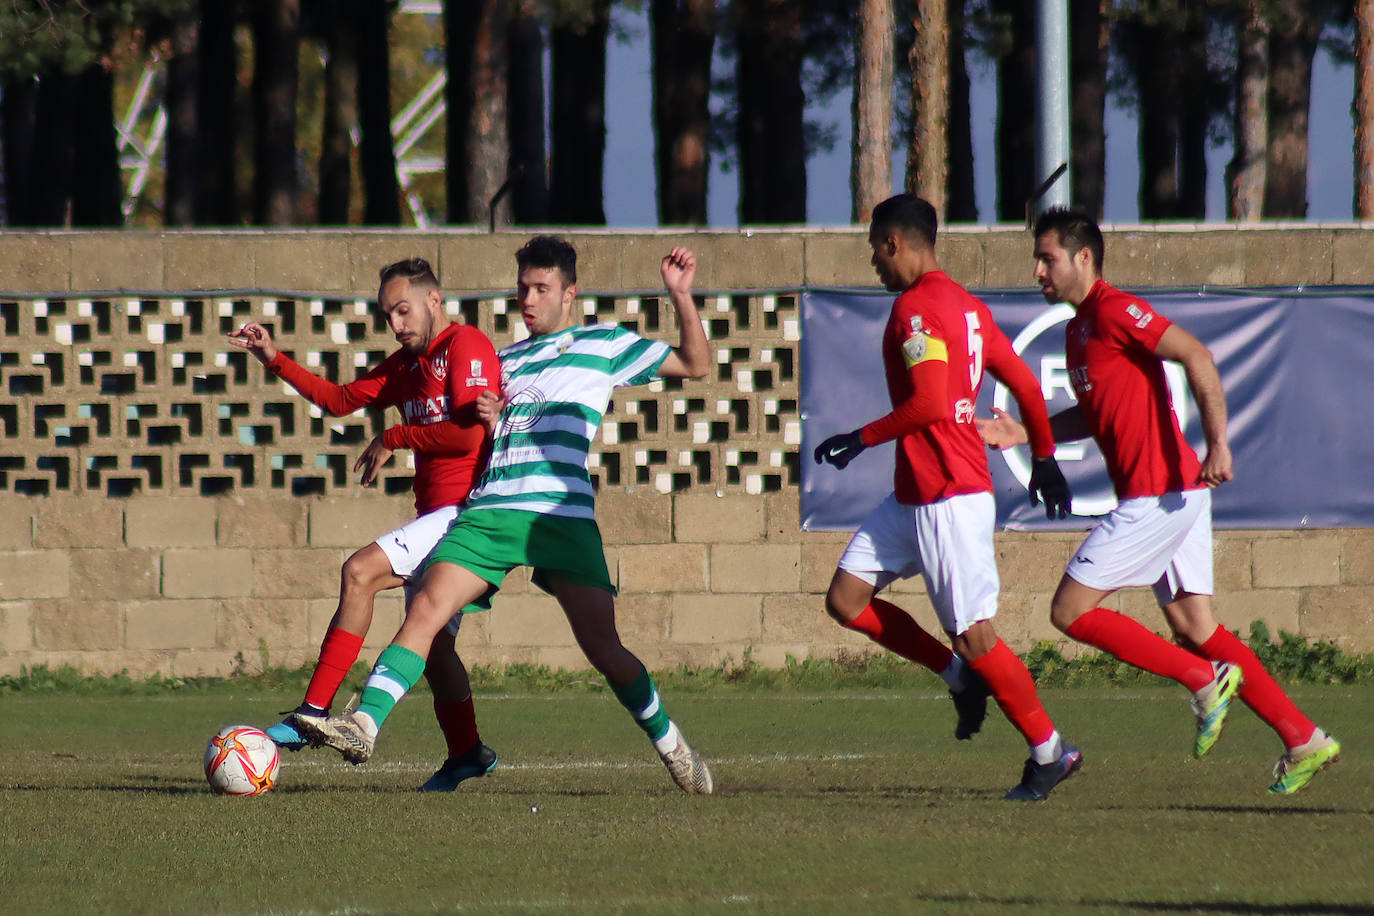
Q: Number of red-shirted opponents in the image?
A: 3